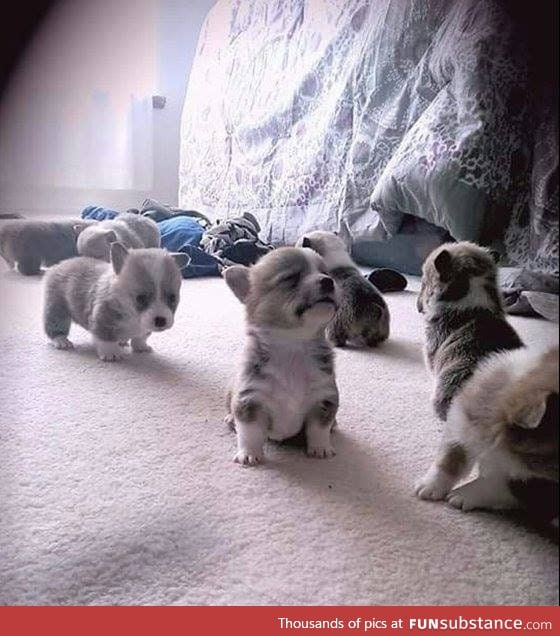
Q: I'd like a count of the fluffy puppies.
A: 7